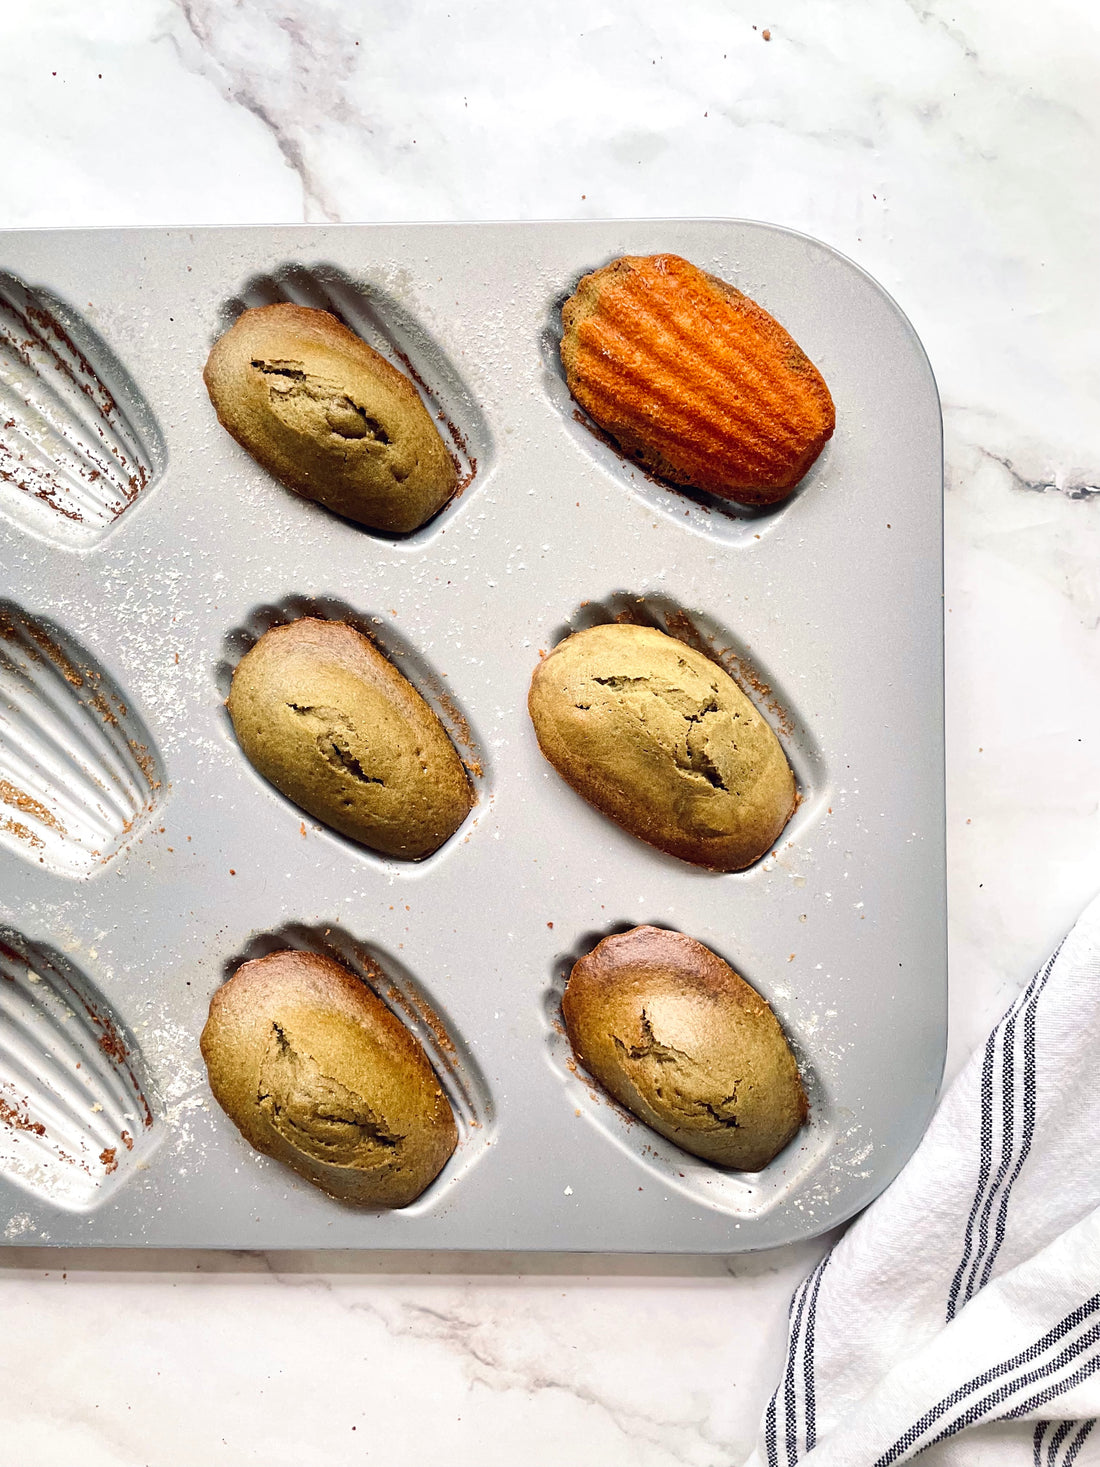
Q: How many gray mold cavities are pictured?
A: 9